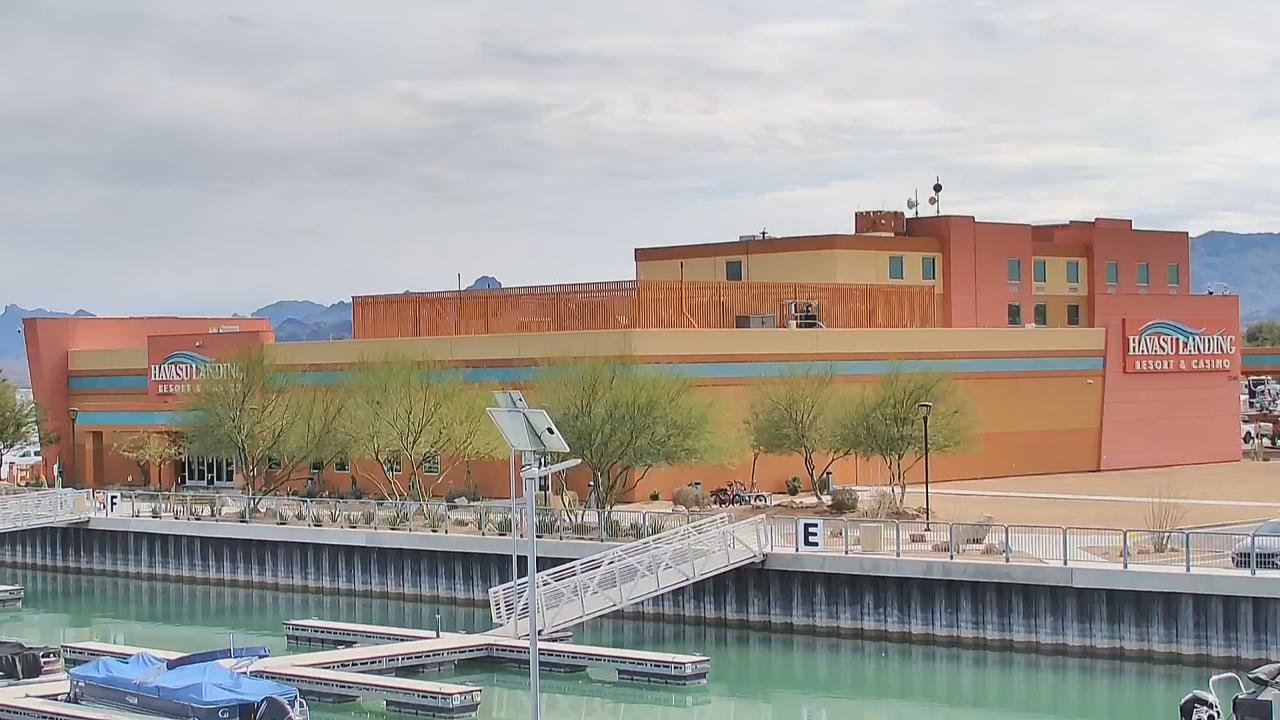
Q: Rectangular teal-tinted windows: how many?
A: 12